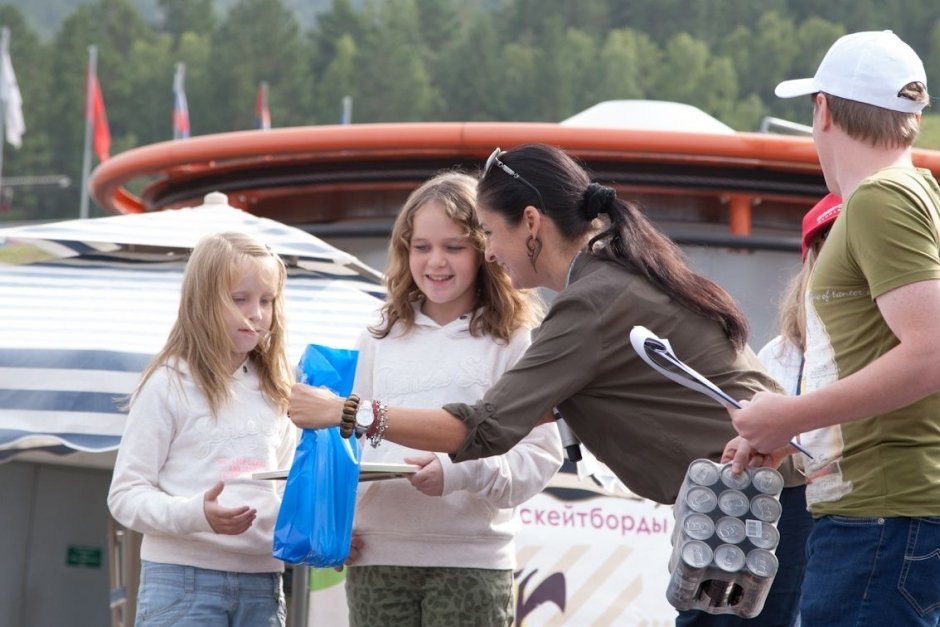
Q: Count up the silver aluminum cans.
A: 12